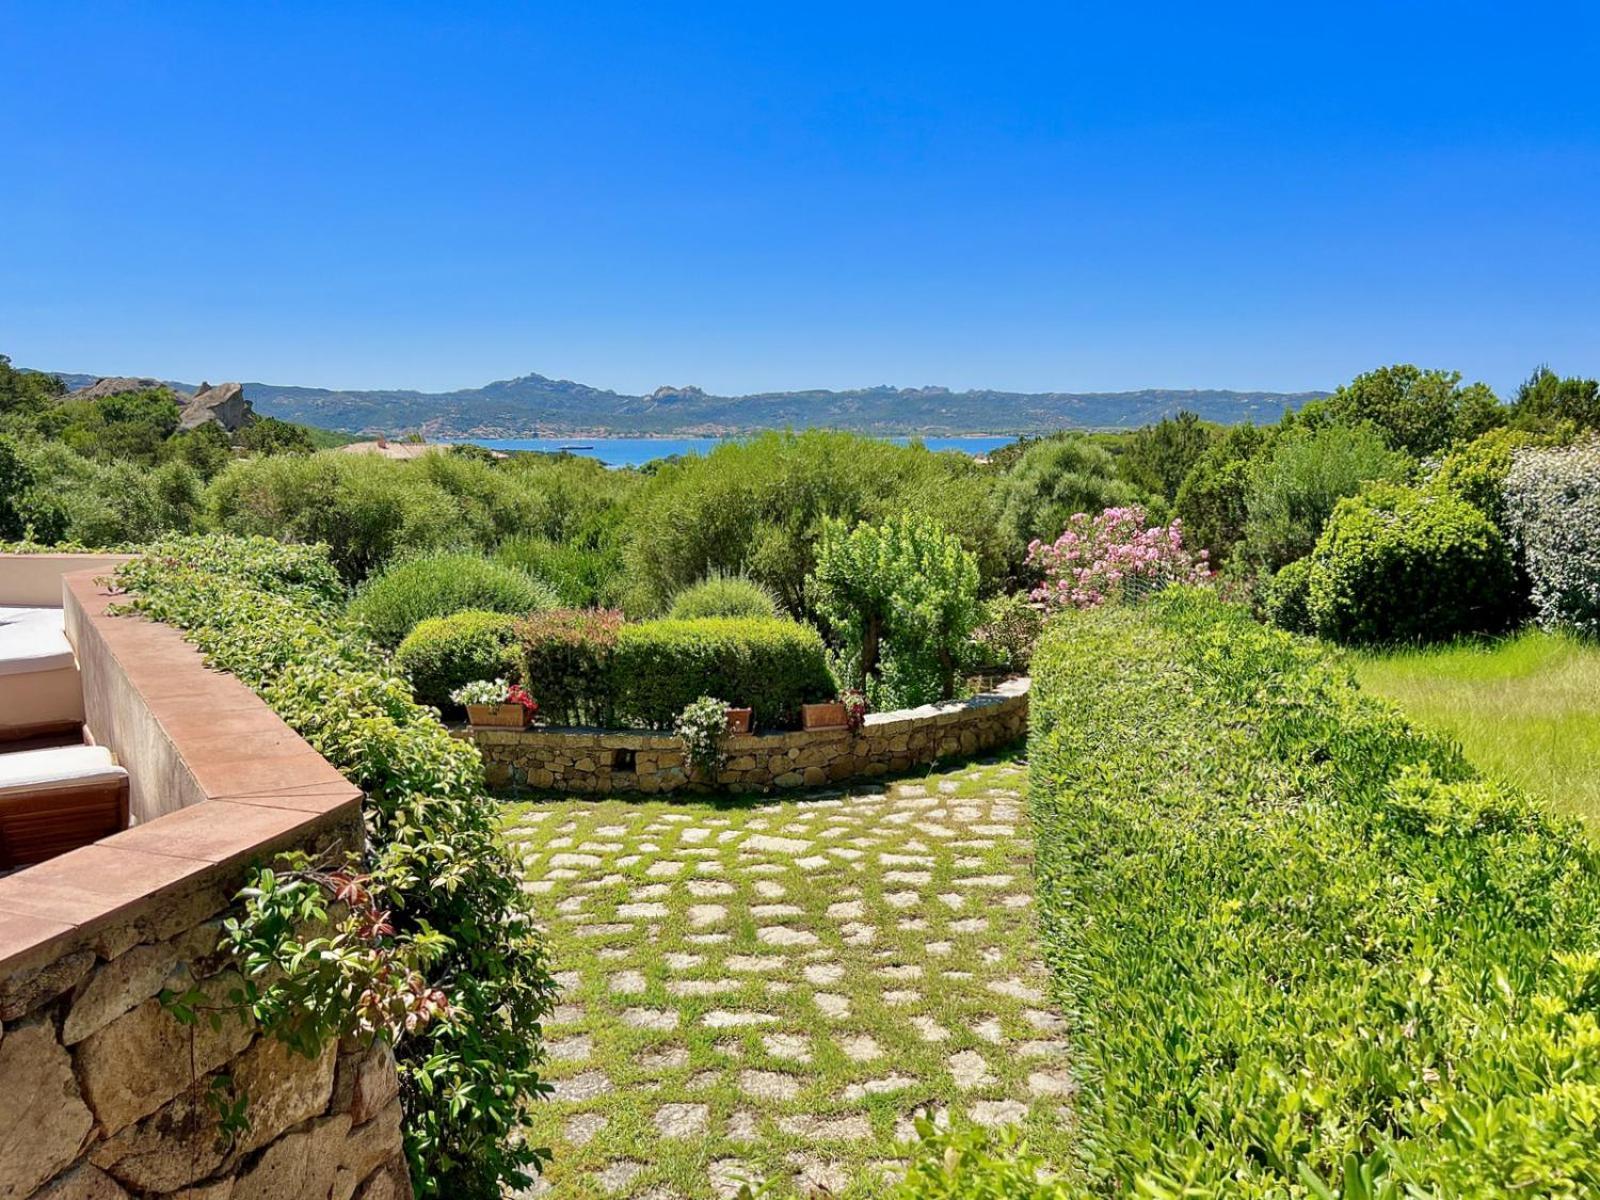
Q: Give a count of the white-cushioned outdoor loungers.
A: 2